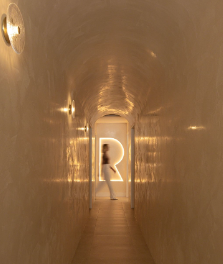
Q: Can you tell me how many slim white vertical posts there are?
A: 2